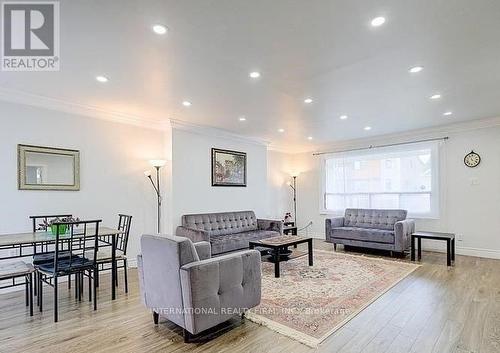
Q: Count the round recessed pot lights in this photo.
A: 14